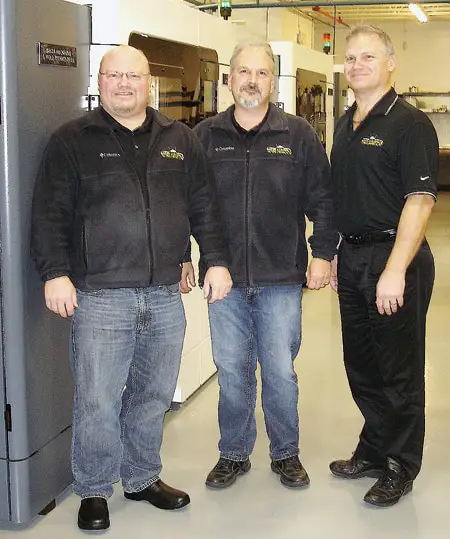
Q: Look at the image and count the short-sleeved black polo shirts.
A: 1